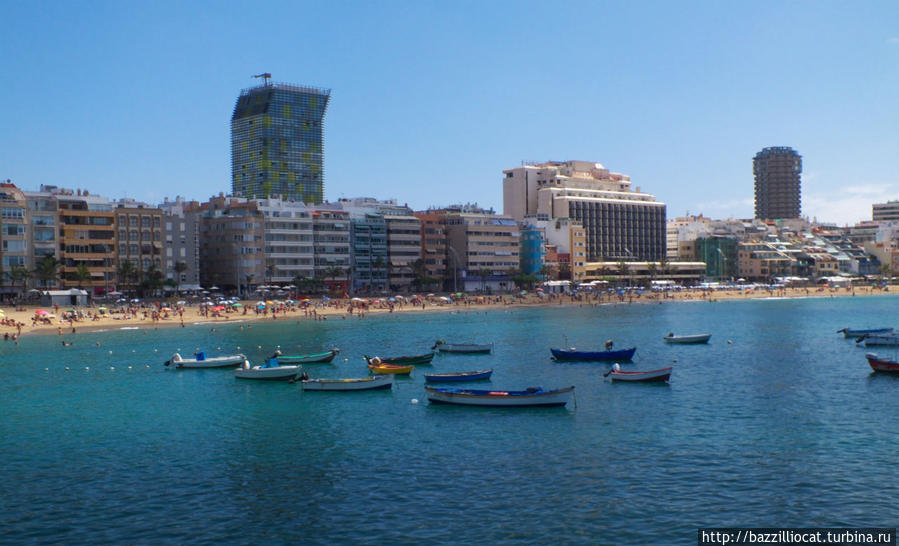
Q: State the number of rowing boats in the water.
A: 15